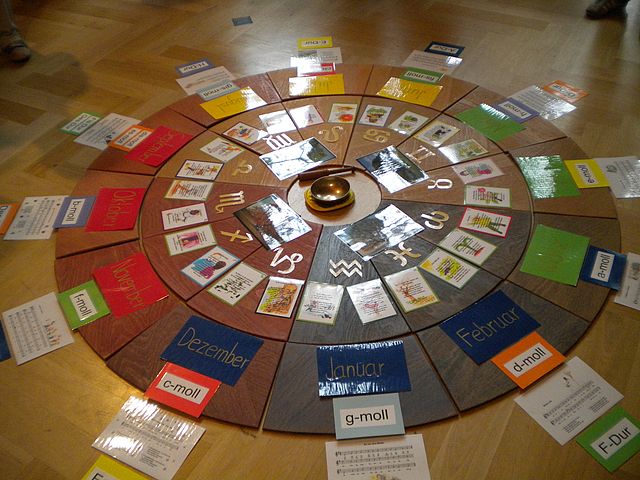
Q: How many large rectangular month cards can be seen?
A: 12